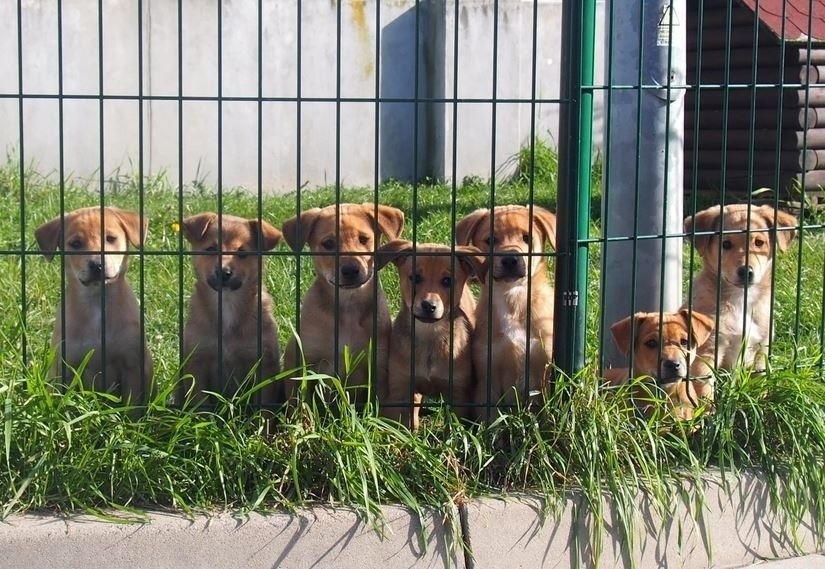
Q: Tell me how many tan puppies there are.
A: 7